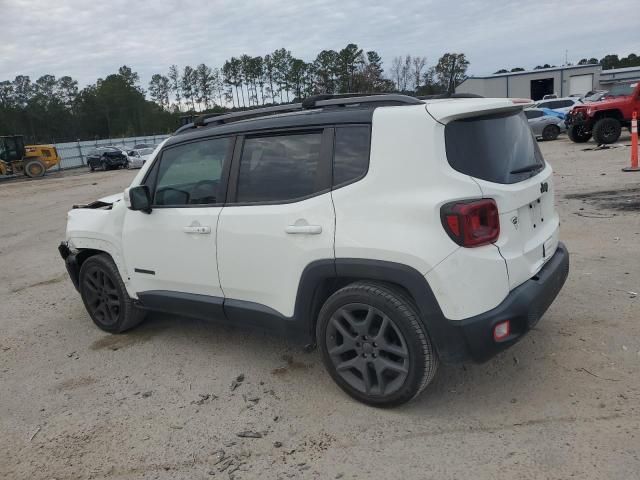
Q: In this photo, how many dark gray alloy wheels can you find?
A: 2